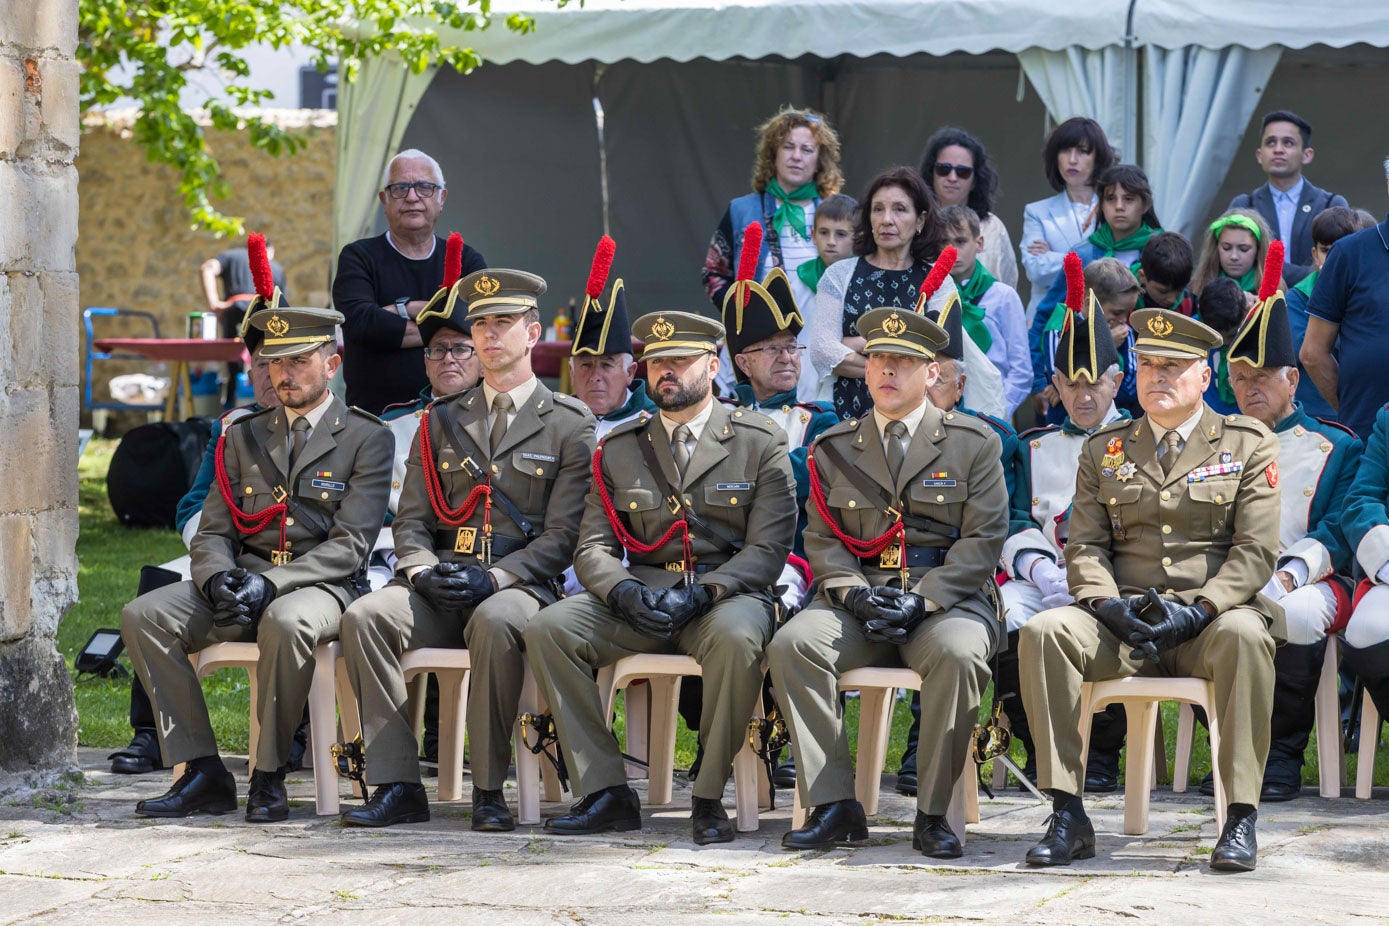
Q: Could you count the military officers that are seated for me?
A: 5